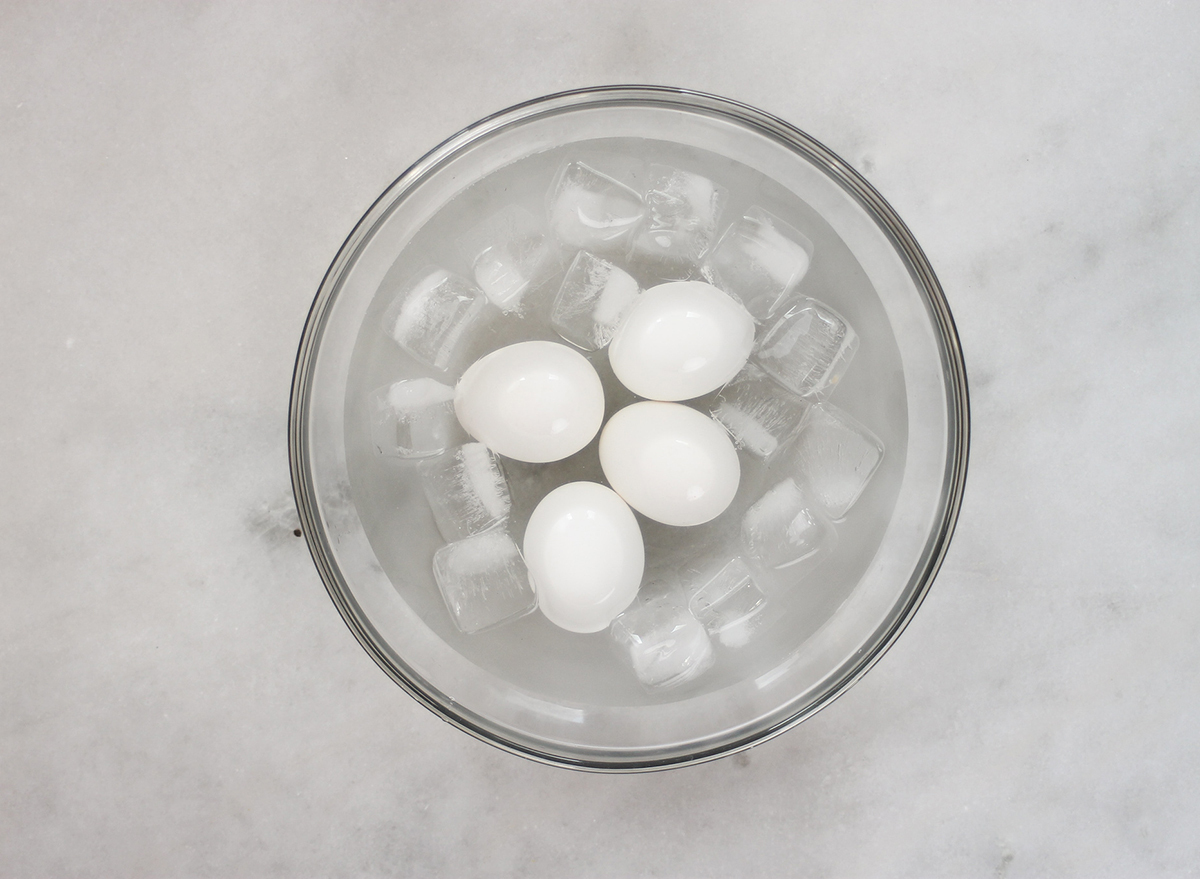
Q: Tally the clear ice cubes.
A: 15